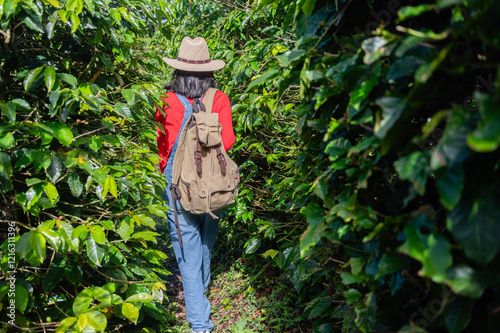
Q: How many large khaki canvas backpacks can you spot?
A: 1